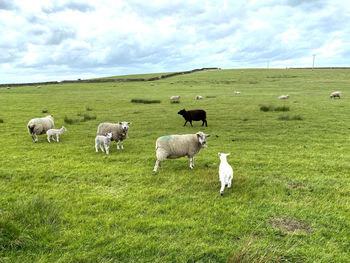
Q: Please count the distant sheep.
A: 5